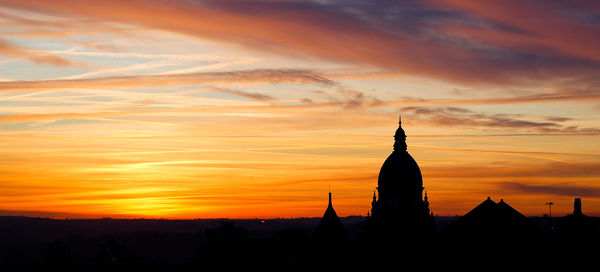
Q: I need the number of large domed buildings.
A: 1